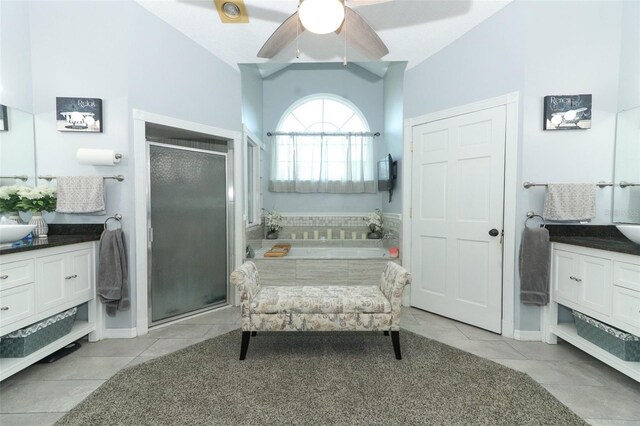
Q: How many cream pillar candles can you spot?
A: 7